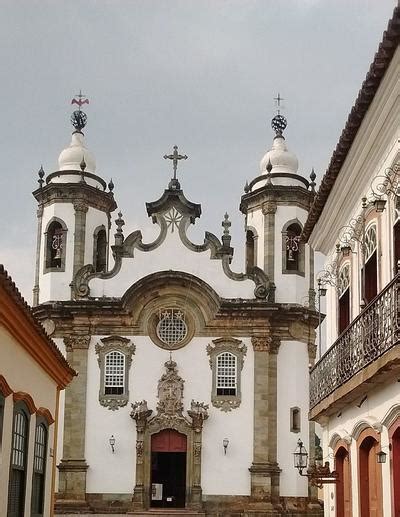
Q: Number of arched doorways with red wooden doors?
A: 4